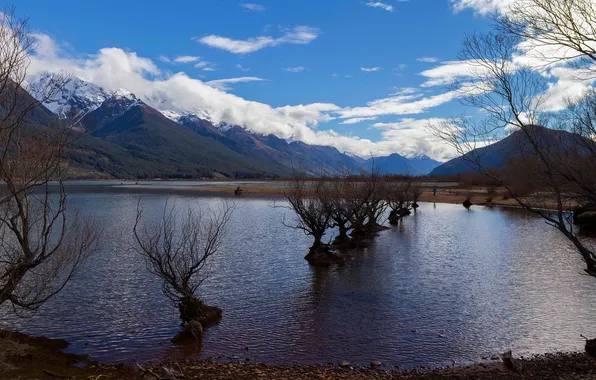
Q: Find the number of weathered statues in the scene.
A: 0